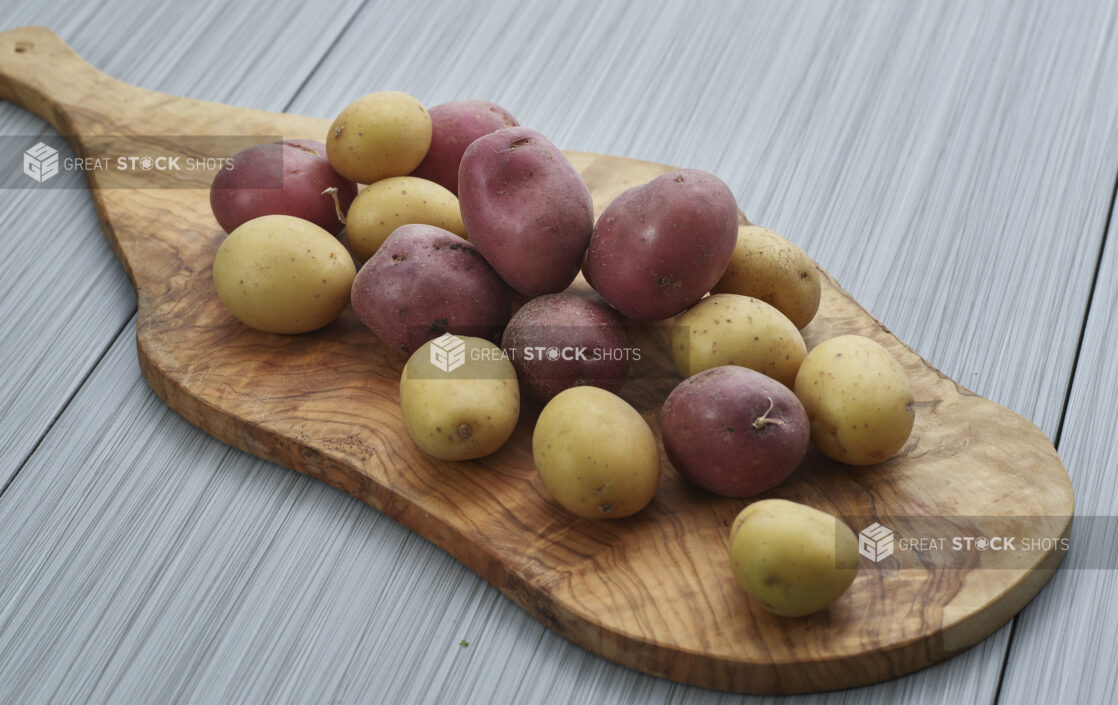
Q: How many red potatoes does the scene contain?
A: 7